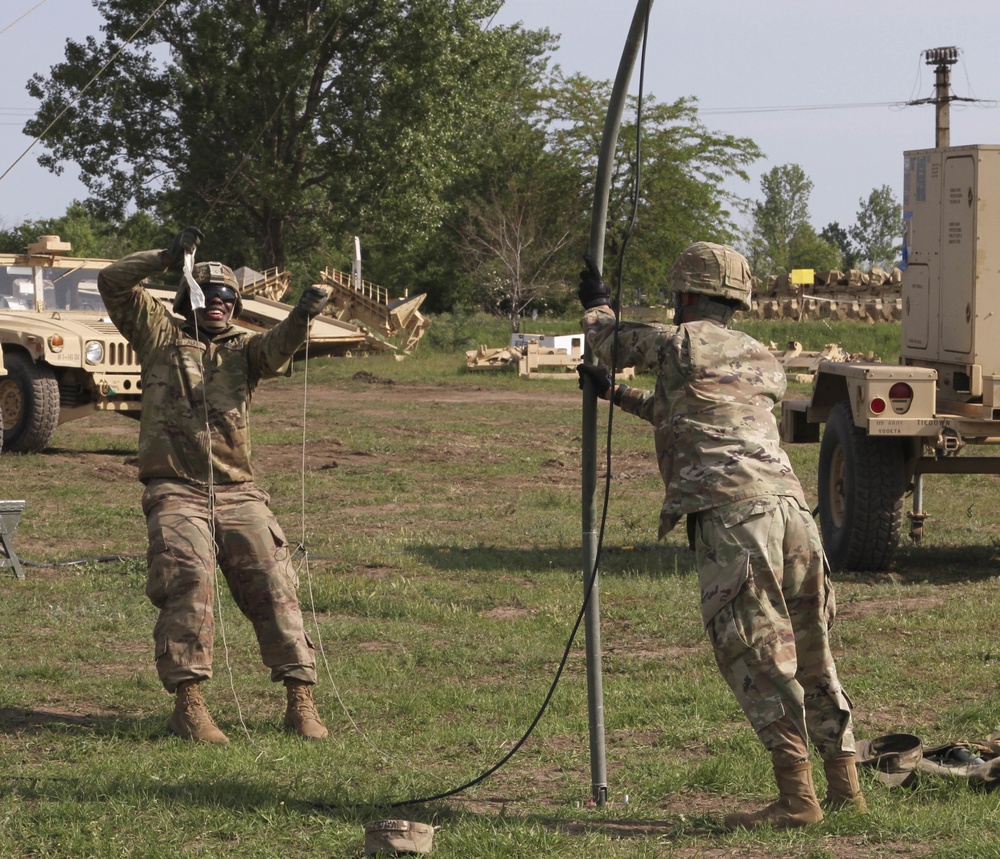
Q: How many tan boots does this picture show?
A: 4